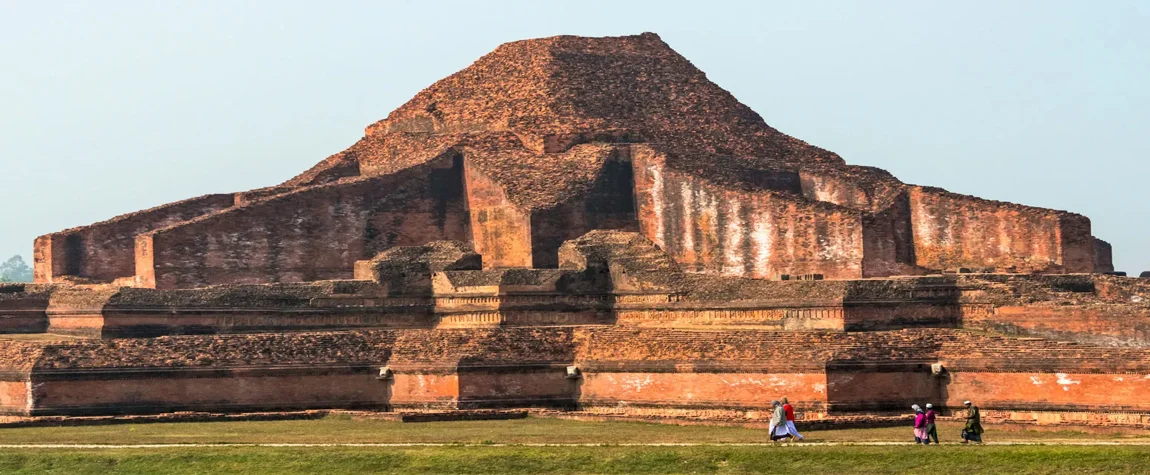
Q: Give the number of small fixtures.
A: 3